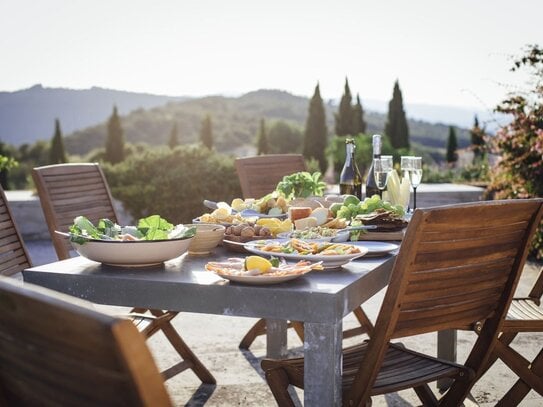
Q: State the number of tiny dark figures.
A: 0